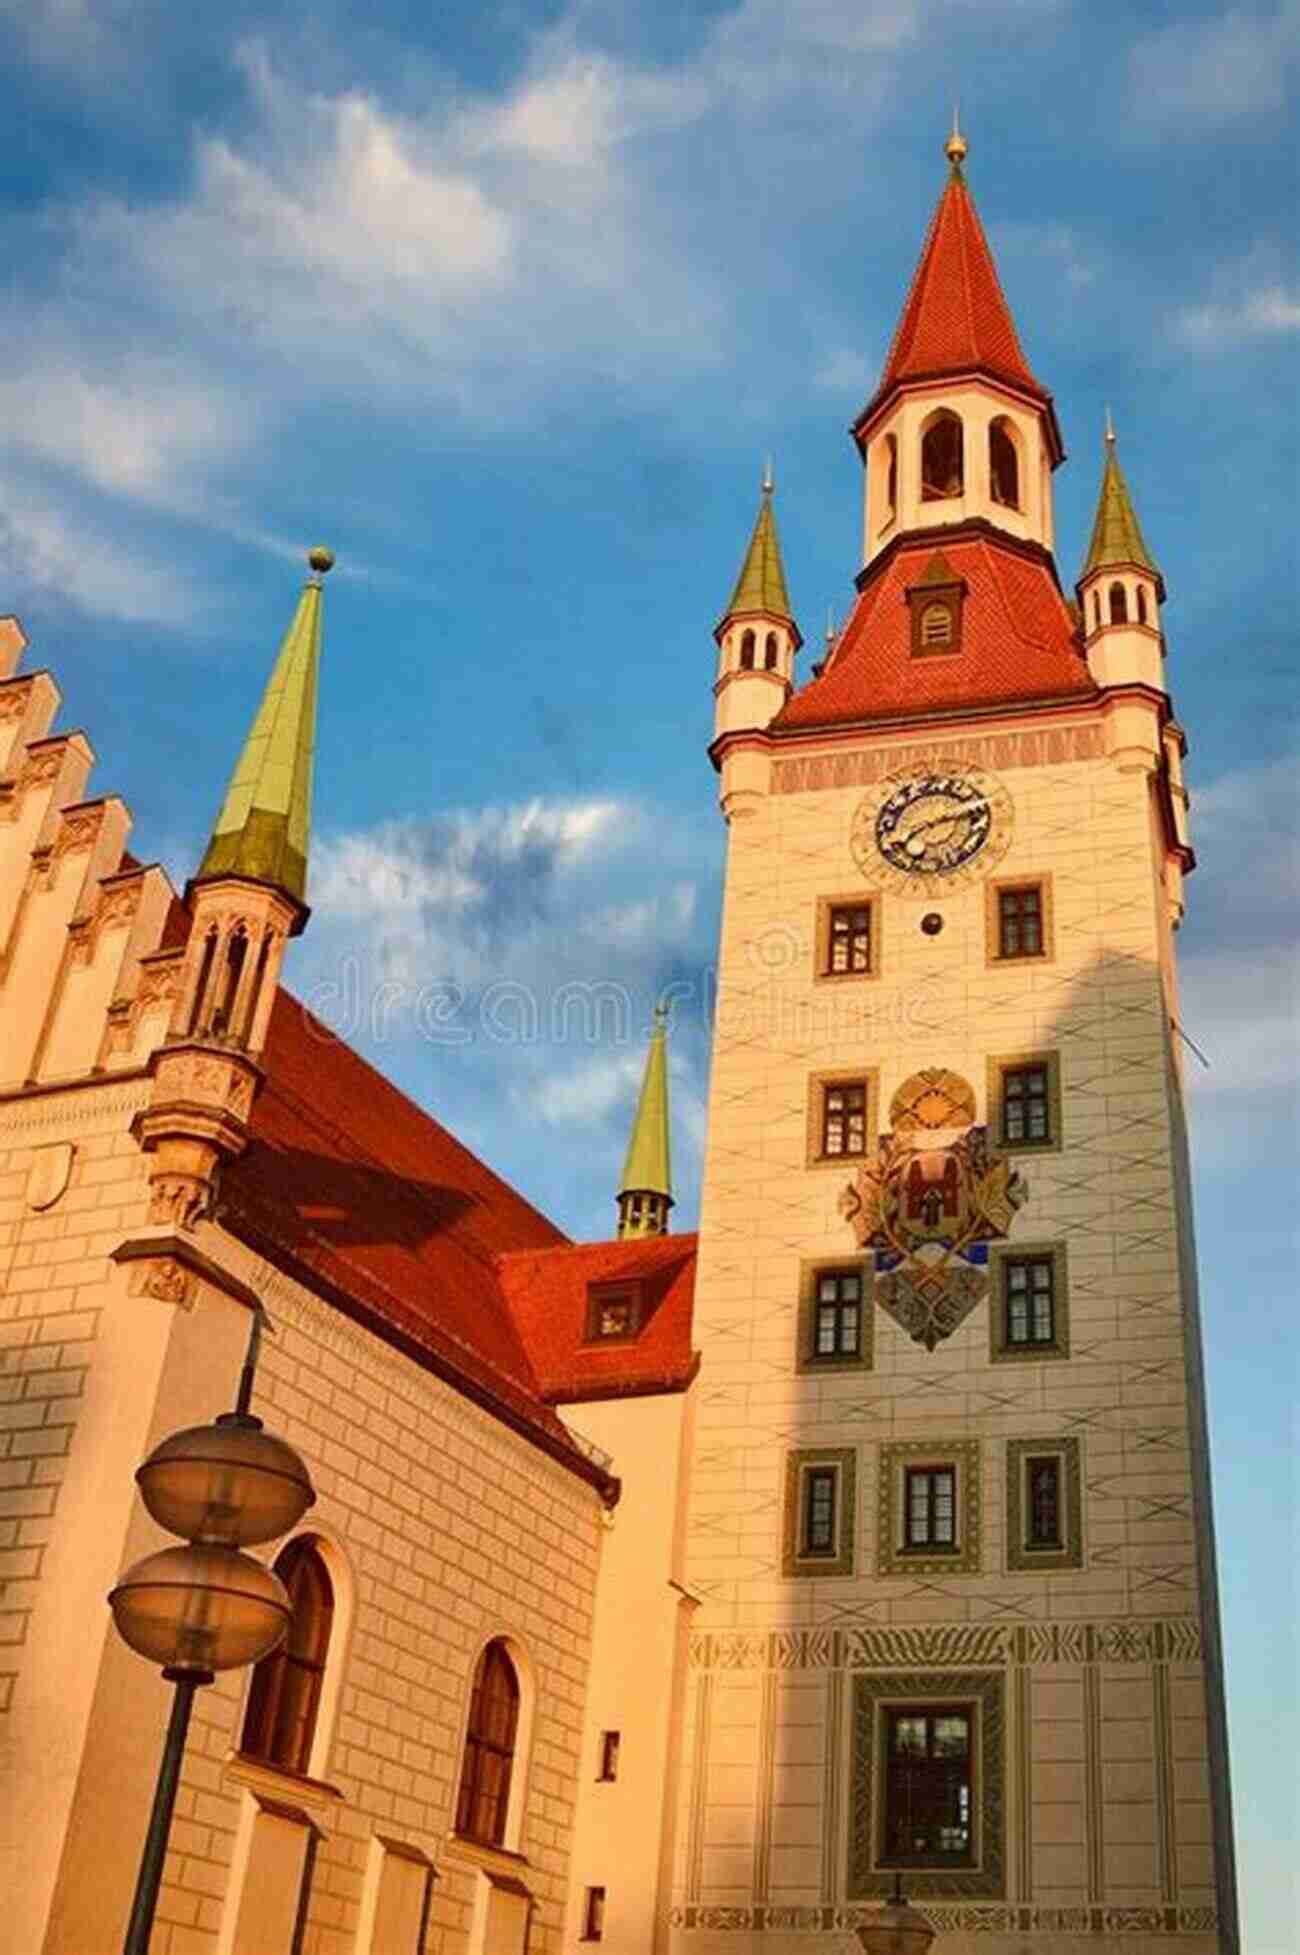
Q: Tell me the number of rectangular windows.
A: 13